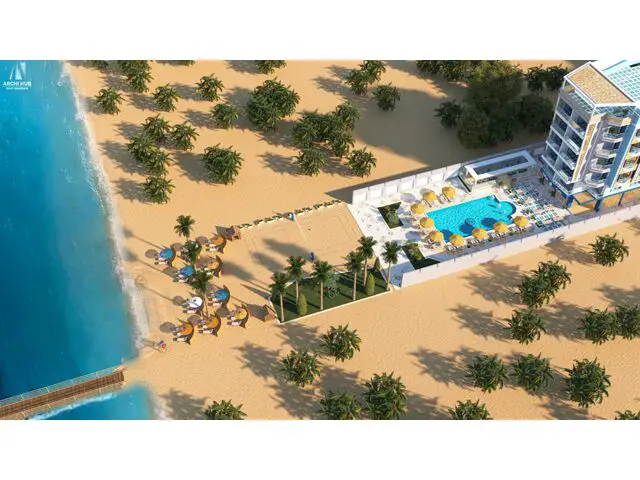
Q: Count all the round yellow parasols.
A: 9